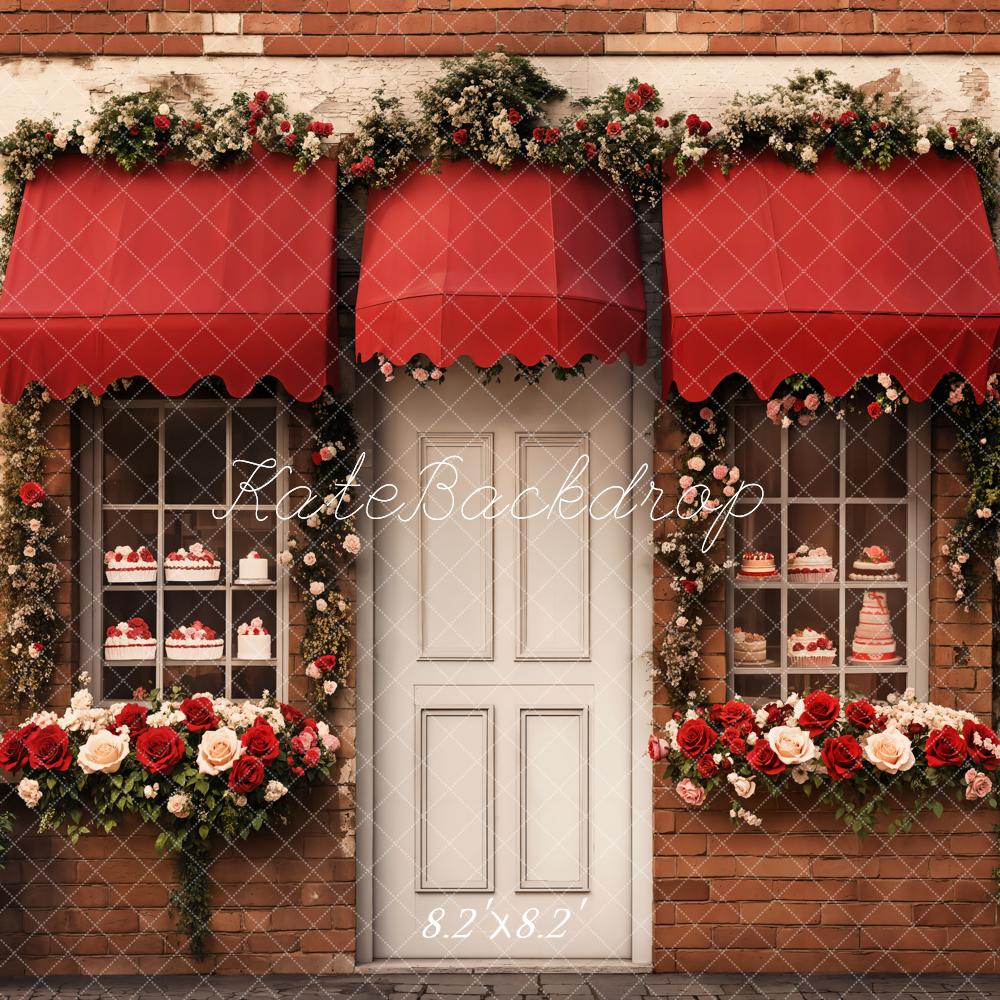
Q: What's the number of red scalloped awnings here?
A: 3